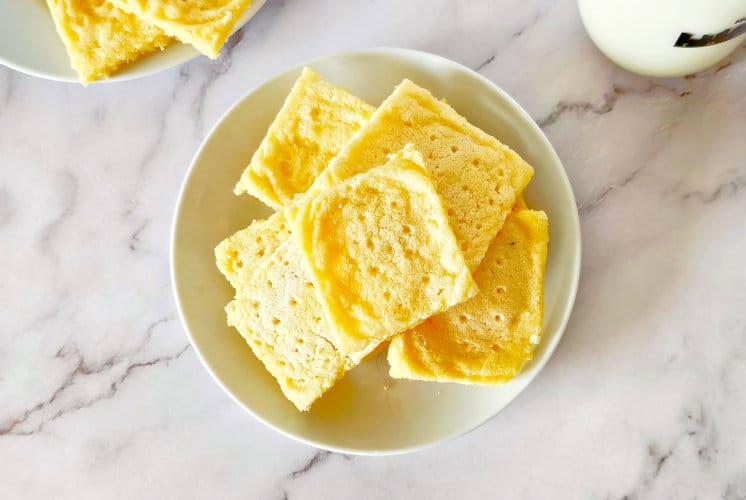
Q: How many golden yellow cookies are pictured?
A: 8